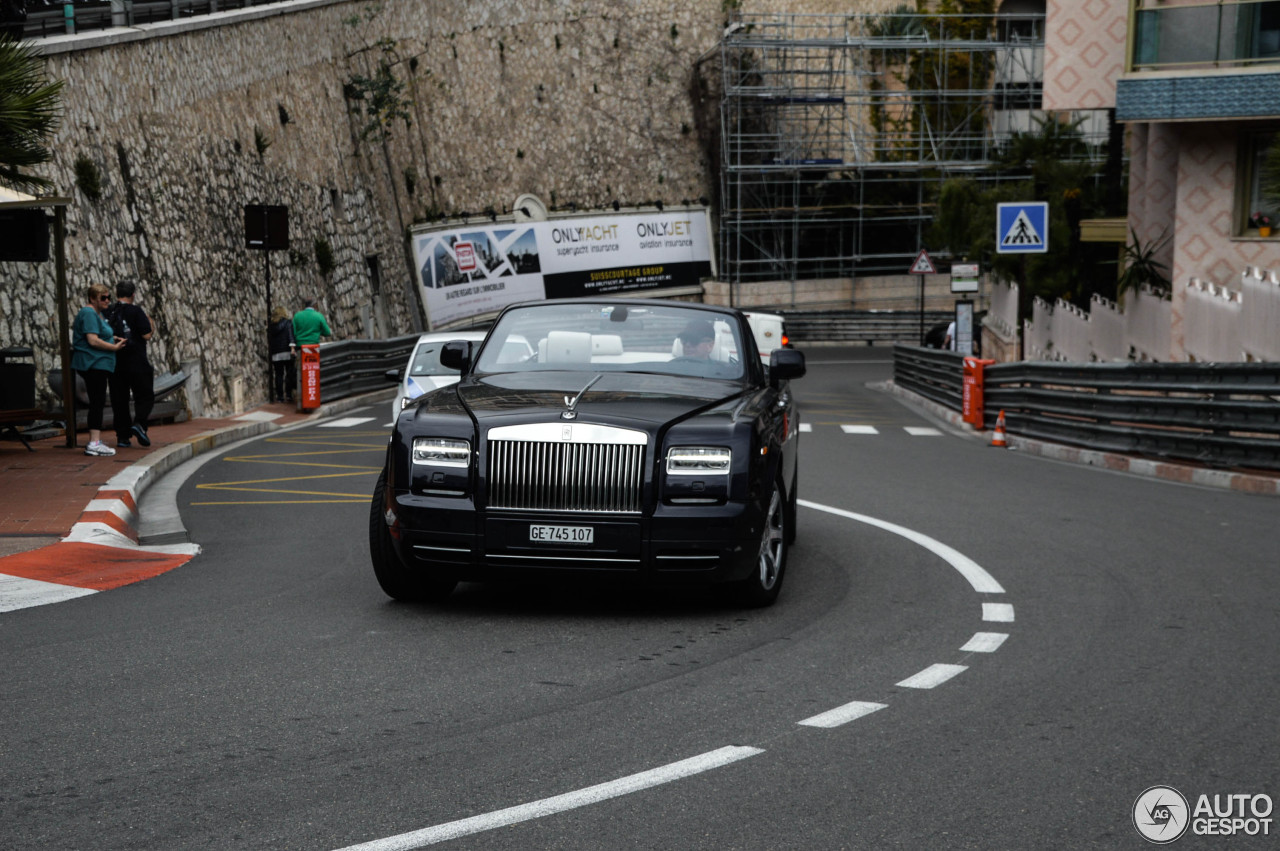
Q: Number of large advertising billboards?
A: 1